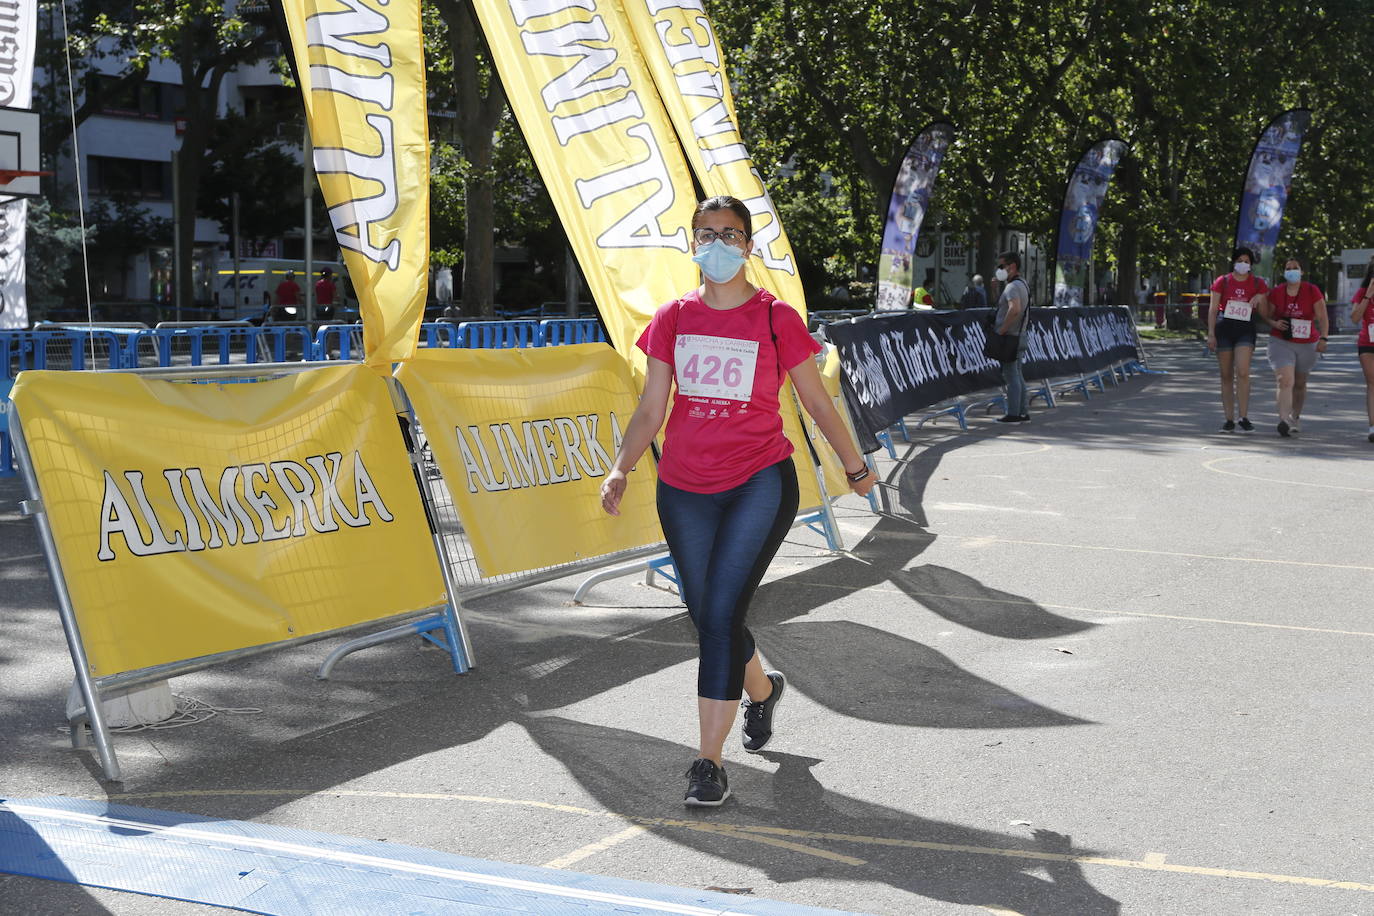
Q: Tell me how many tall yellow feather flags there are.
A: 3